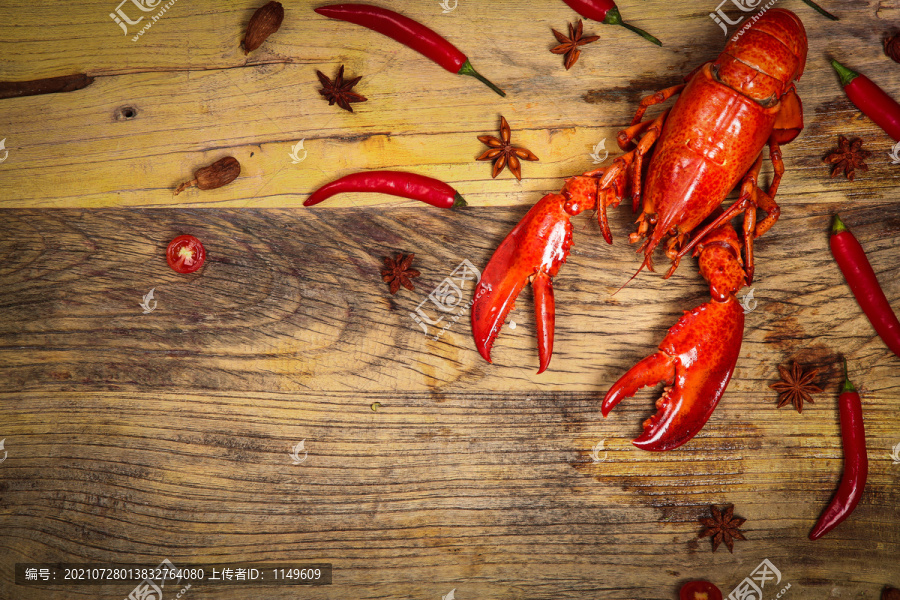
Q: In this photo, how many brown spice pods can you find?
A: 2